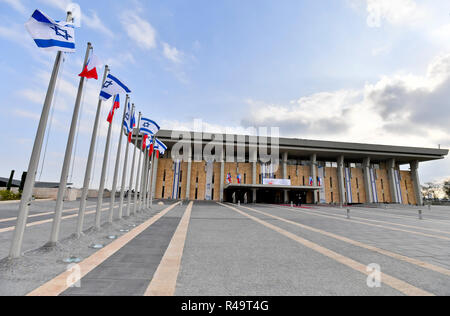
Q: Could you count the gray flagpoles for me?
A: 12